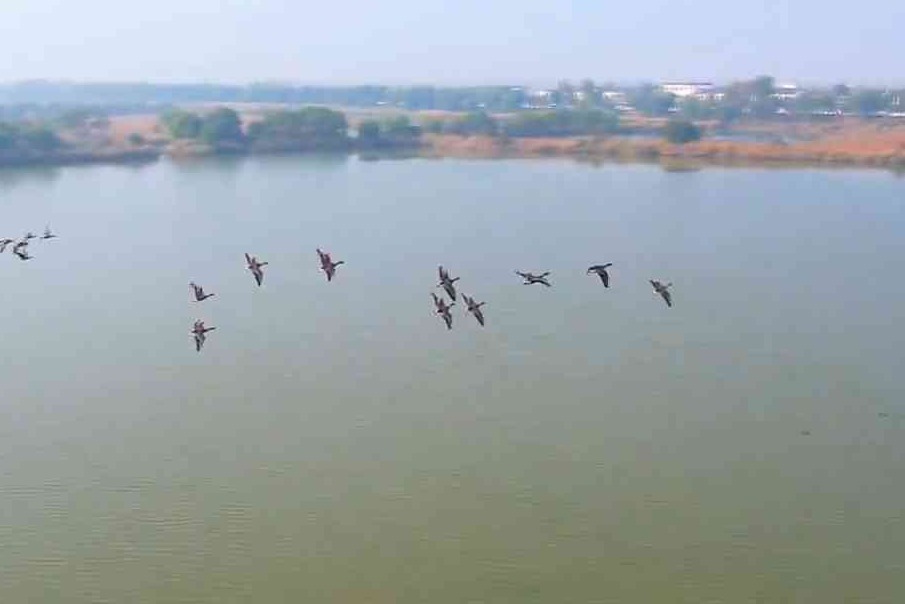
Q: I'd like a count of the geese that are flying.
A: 15